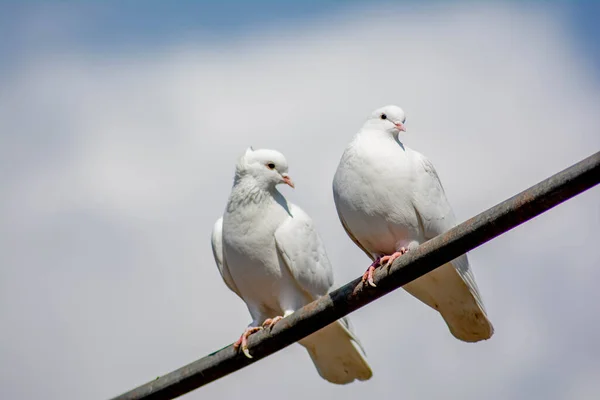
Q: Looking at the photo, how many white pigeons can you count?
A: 2